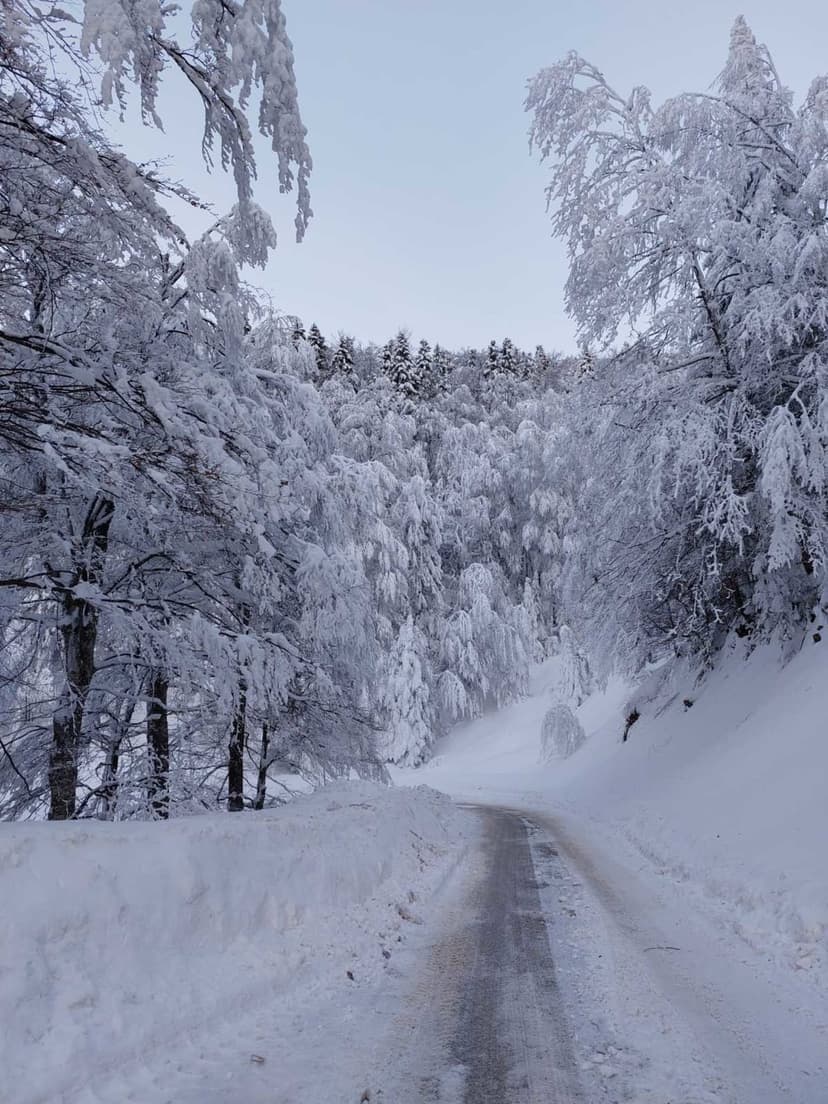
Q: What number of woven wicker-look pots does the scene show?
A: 0